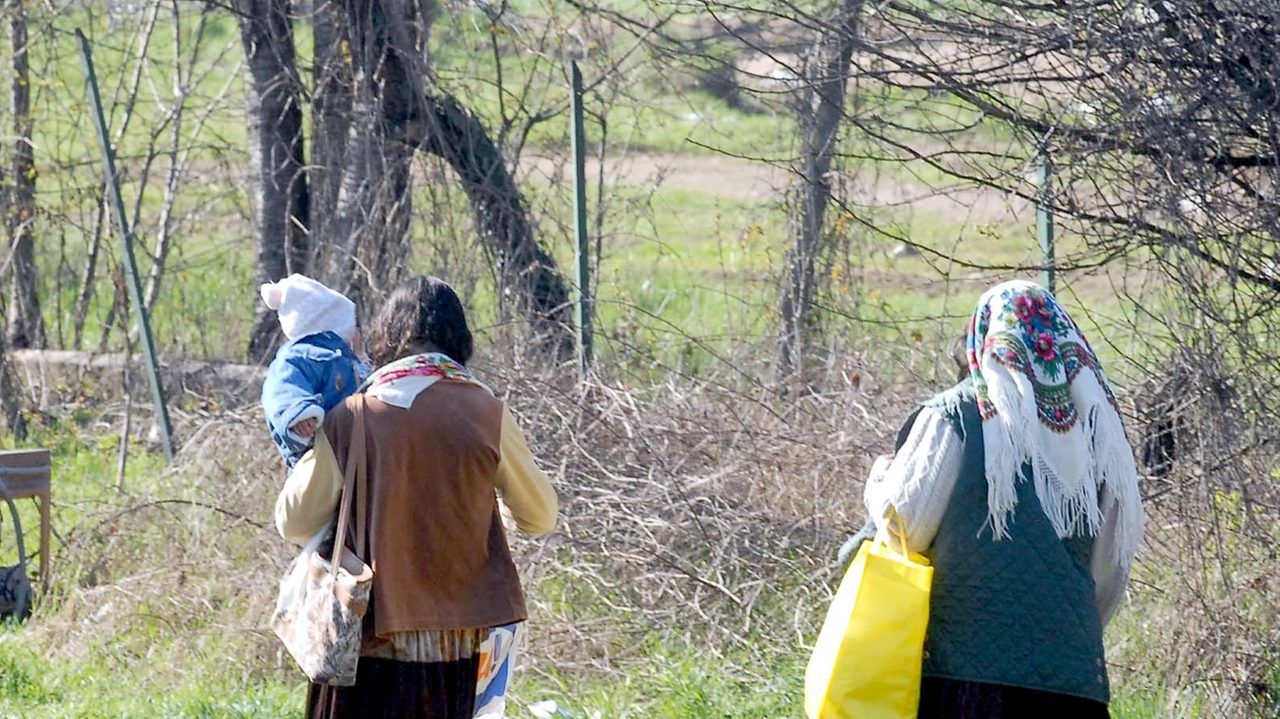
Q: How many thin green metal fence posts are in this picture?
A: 3